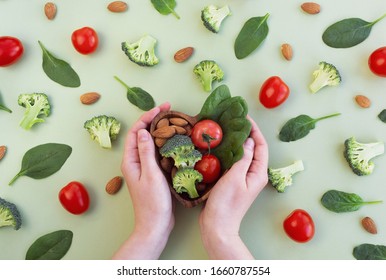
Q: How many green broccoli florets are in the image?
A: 11